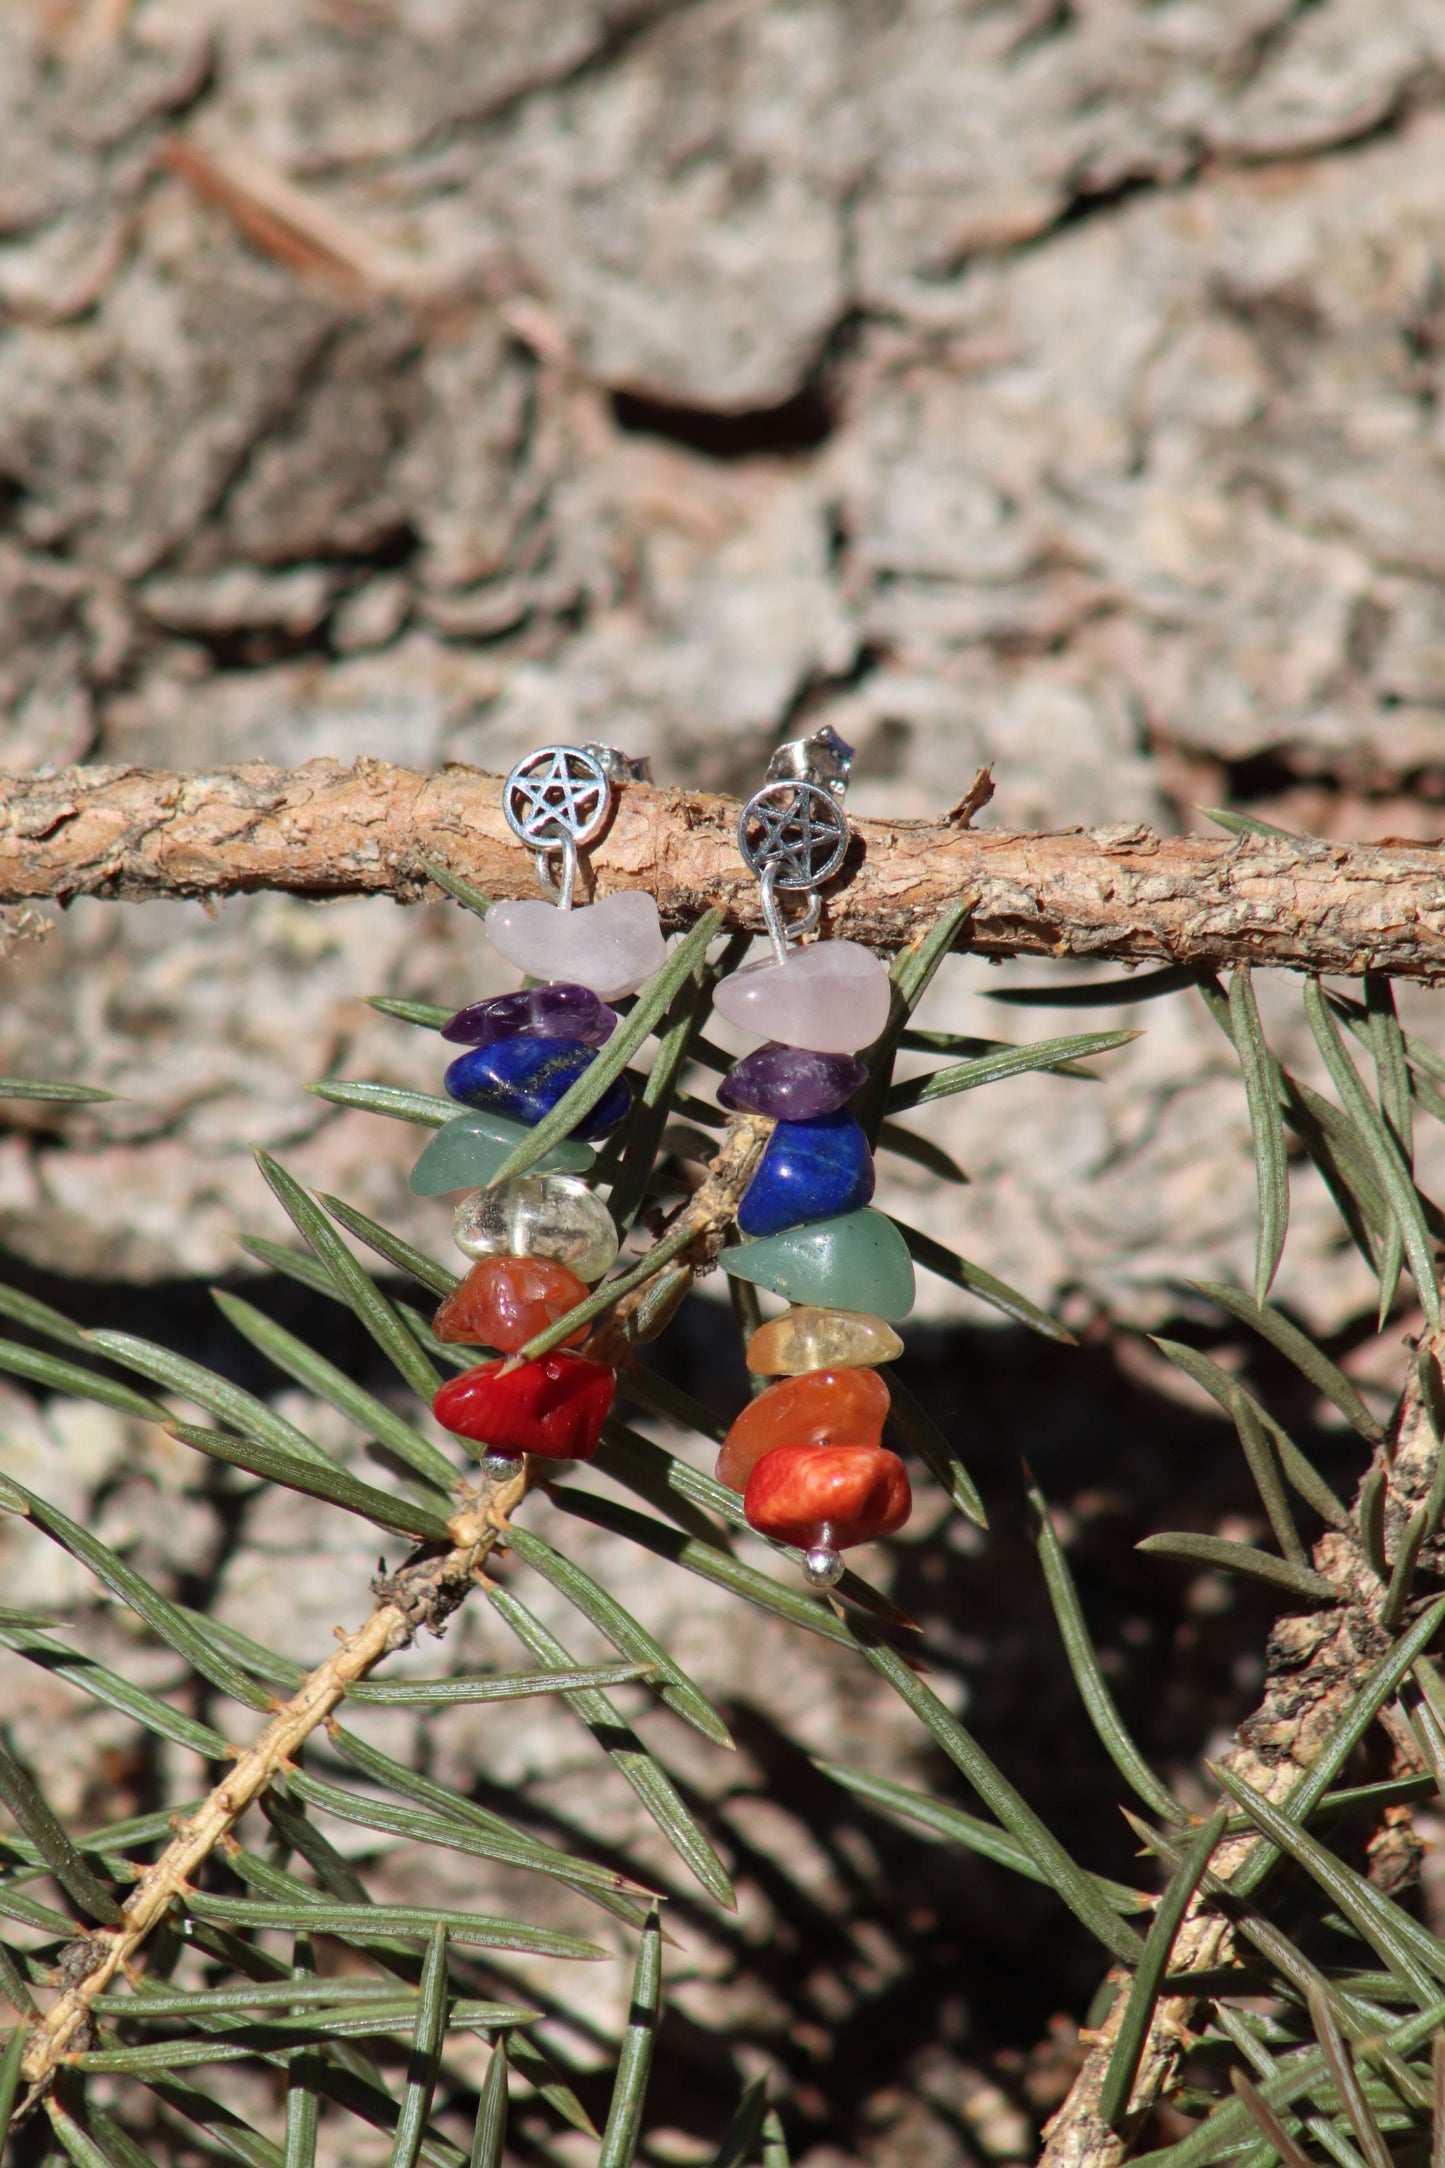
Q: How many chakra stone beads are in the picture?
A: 14